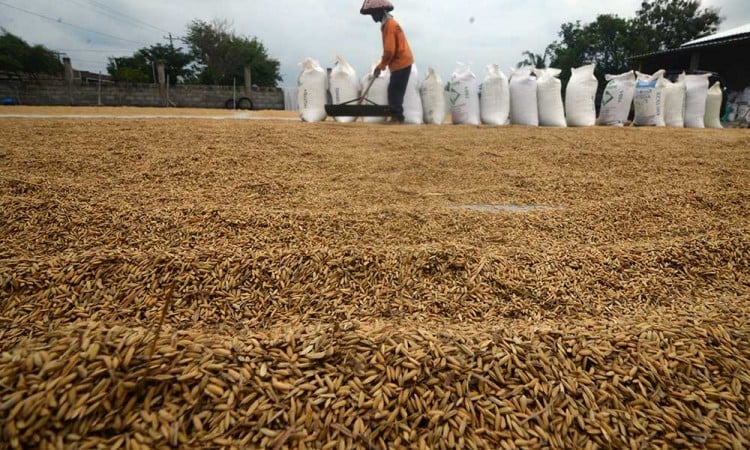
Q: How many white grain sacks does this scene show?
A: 15